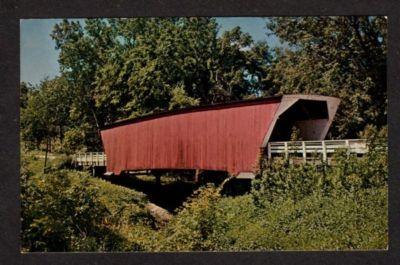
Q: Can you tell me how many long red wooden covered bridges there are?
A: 1